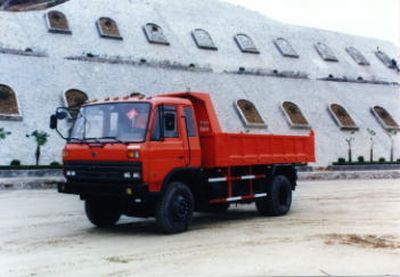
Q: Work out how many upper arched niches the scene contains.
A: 9